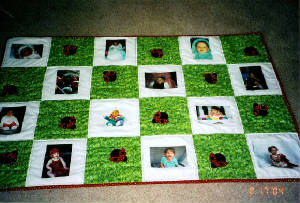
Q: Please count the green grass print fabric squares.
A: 12